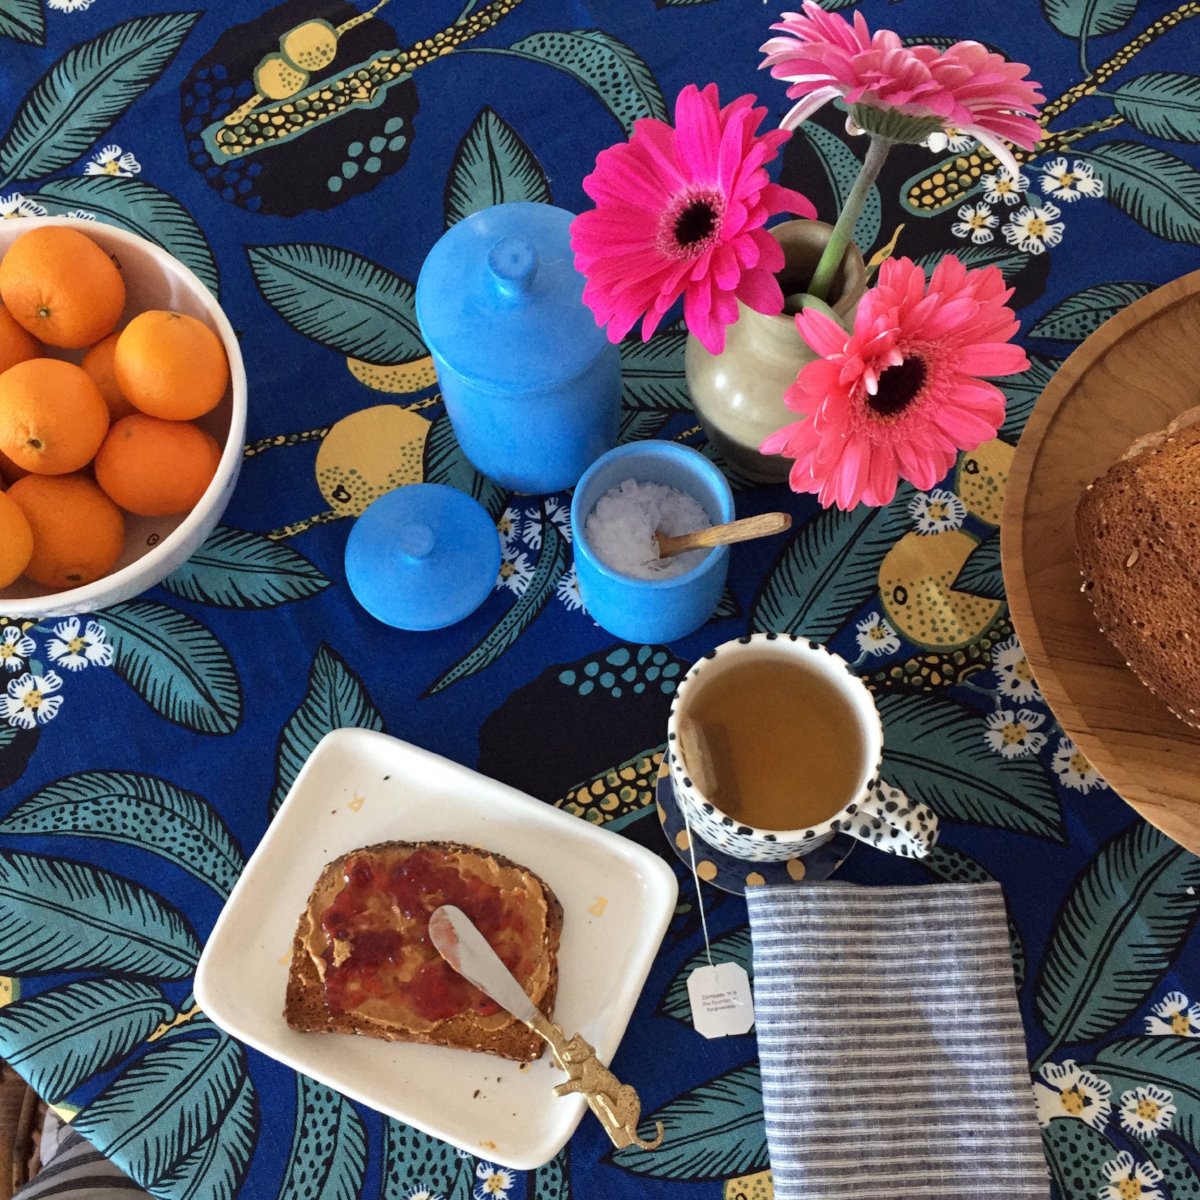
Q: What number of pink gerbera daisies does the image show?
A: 3